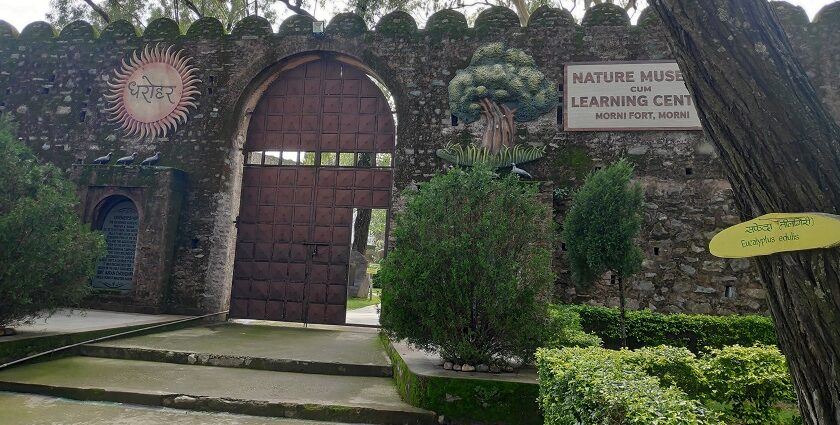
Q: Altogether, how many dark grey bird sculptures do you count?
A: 4